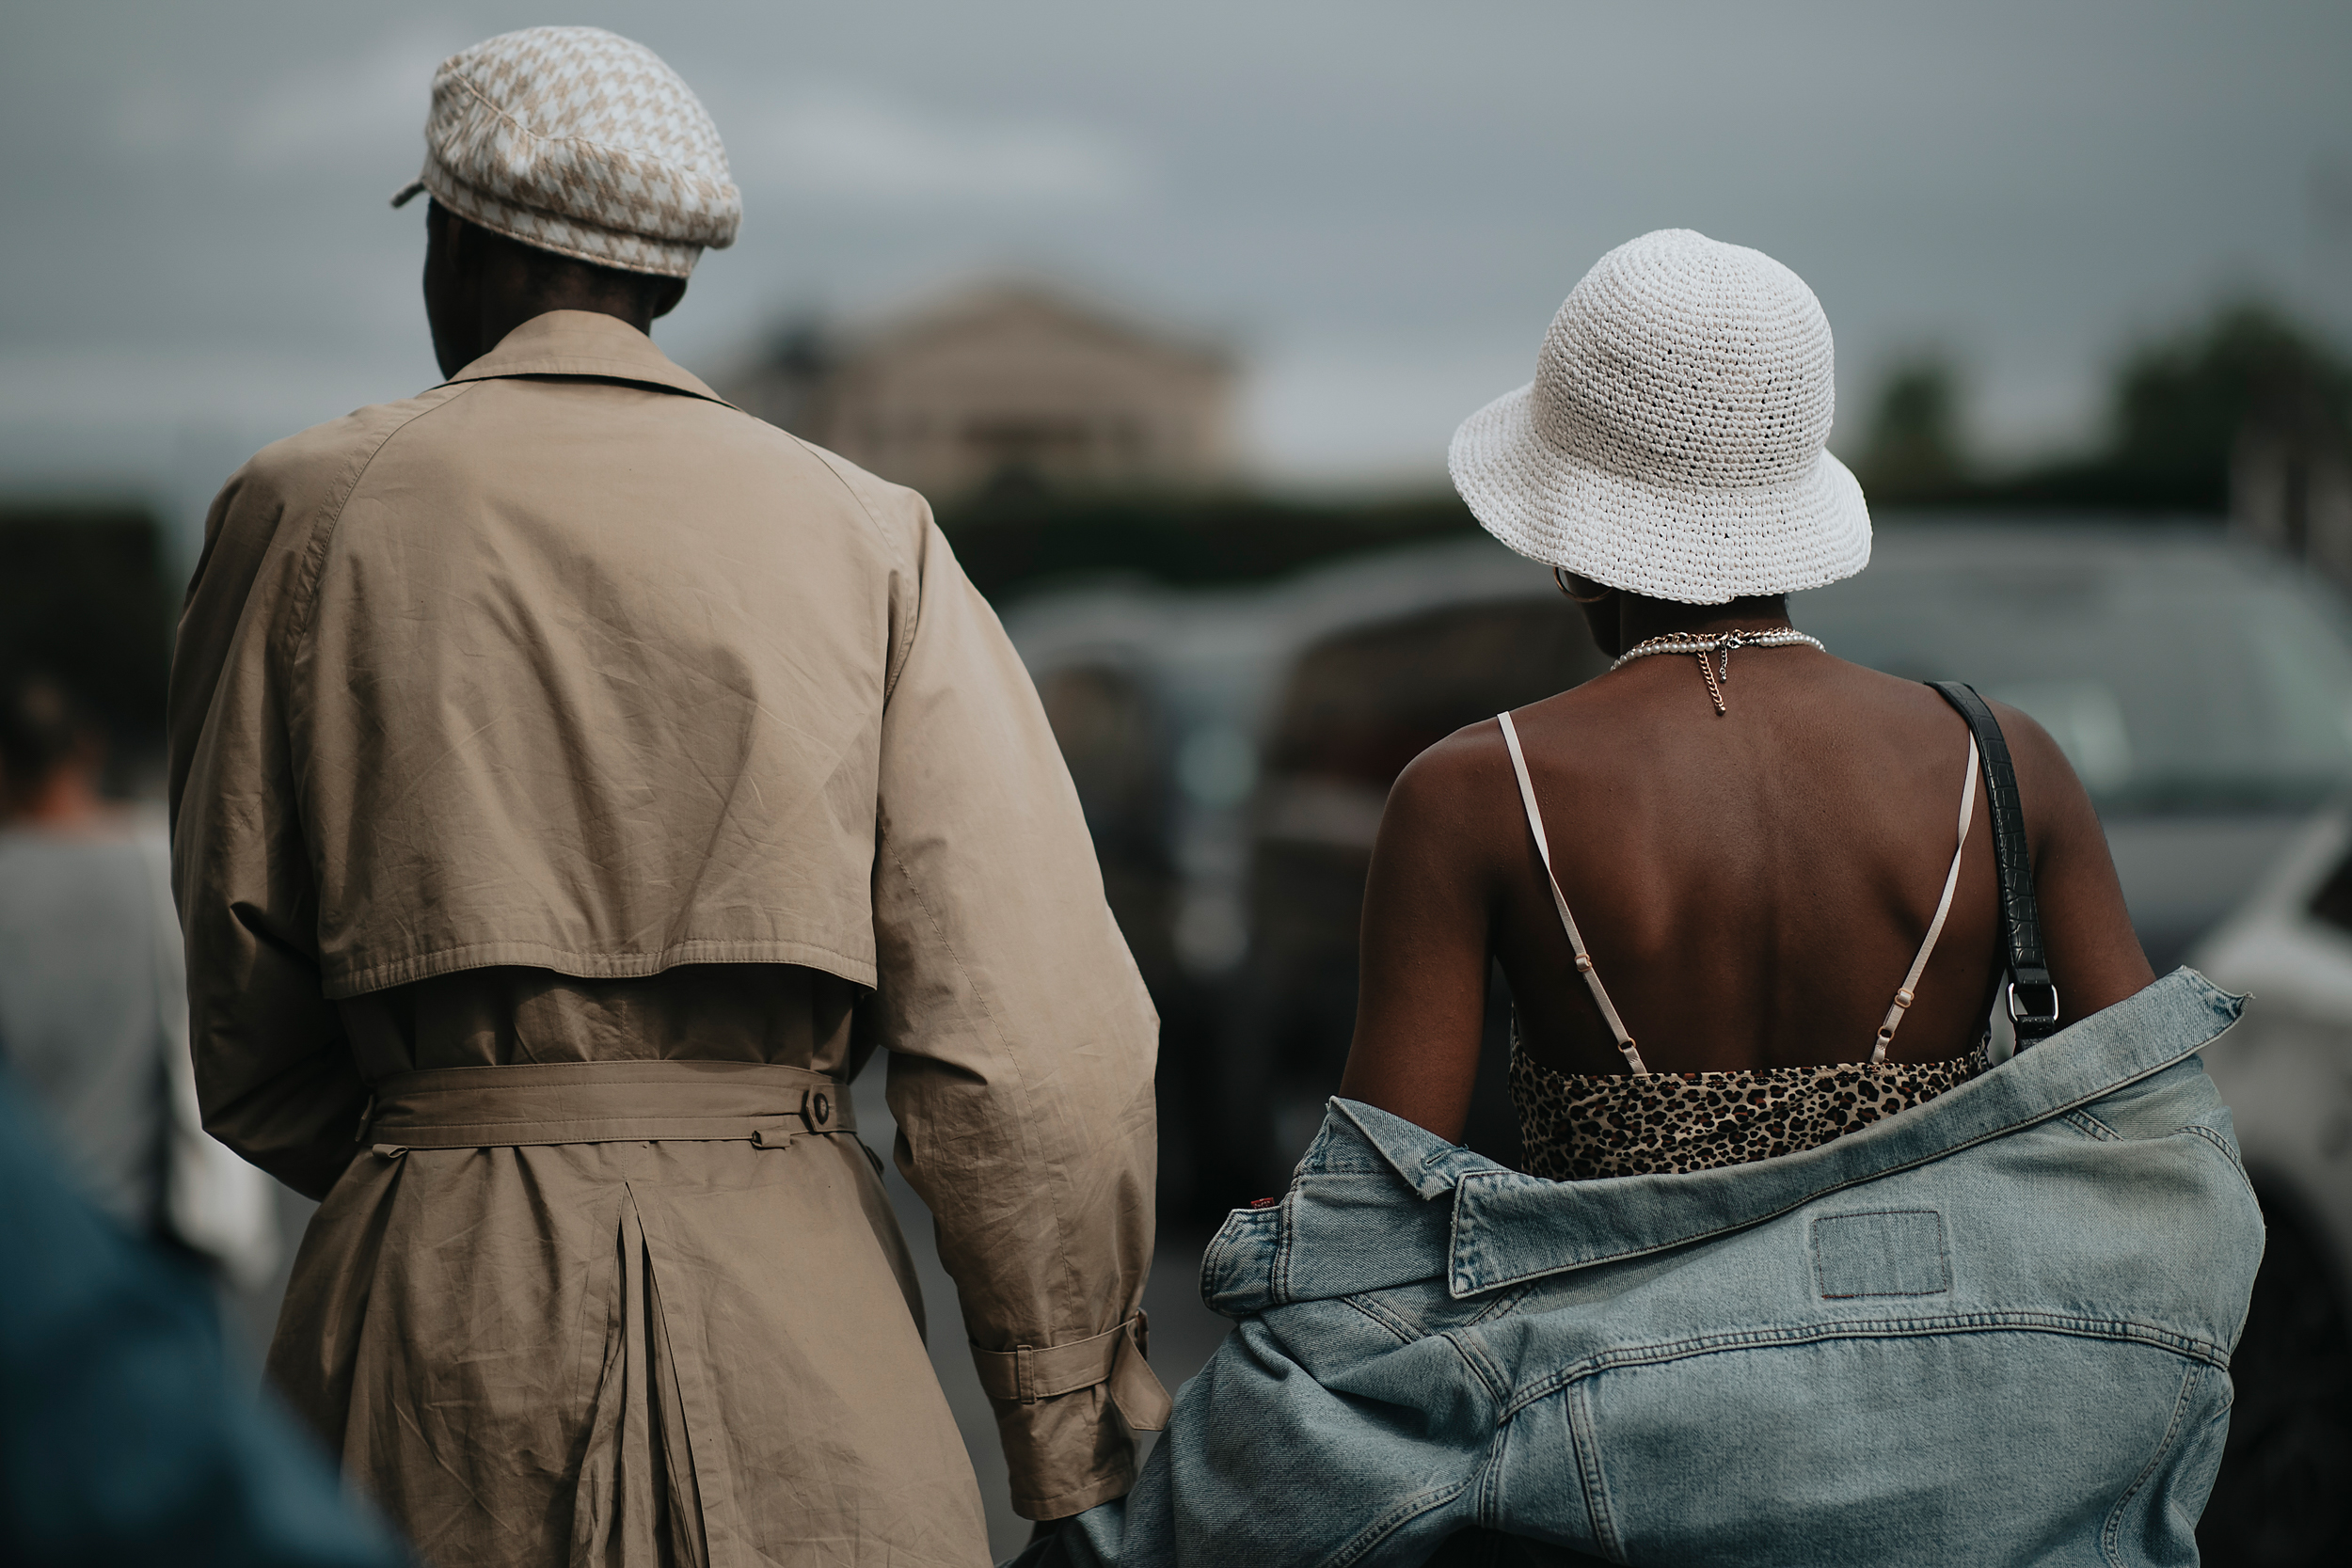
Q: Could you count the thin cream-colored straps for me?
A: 2